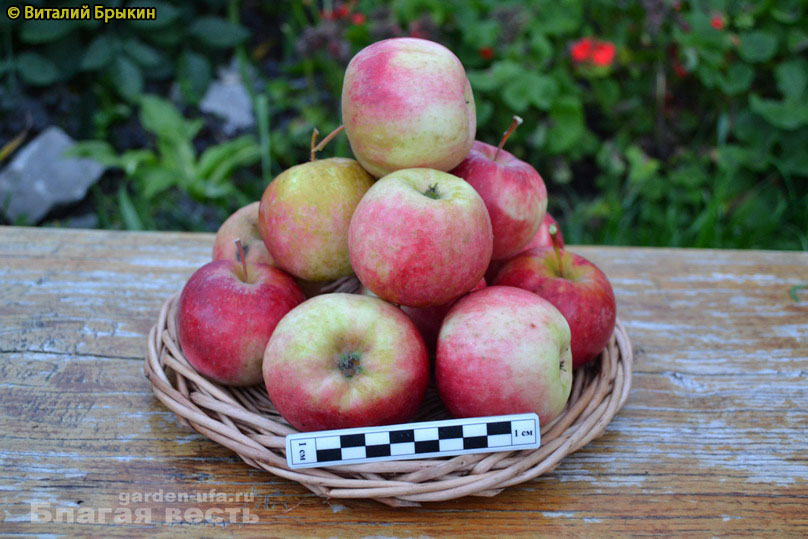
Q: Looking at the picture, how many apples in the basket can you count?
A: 11